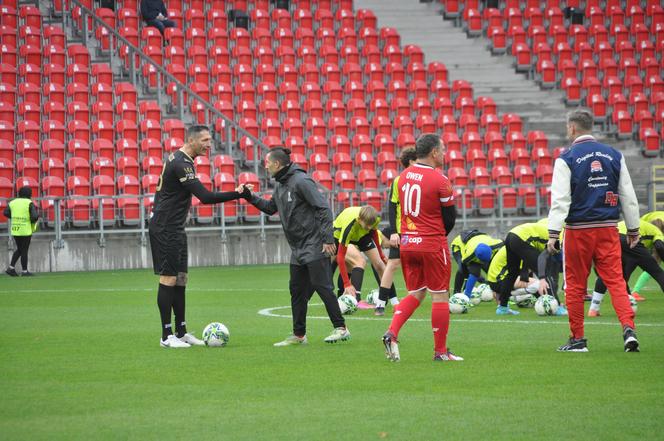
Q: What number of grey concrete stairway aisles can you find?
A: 2